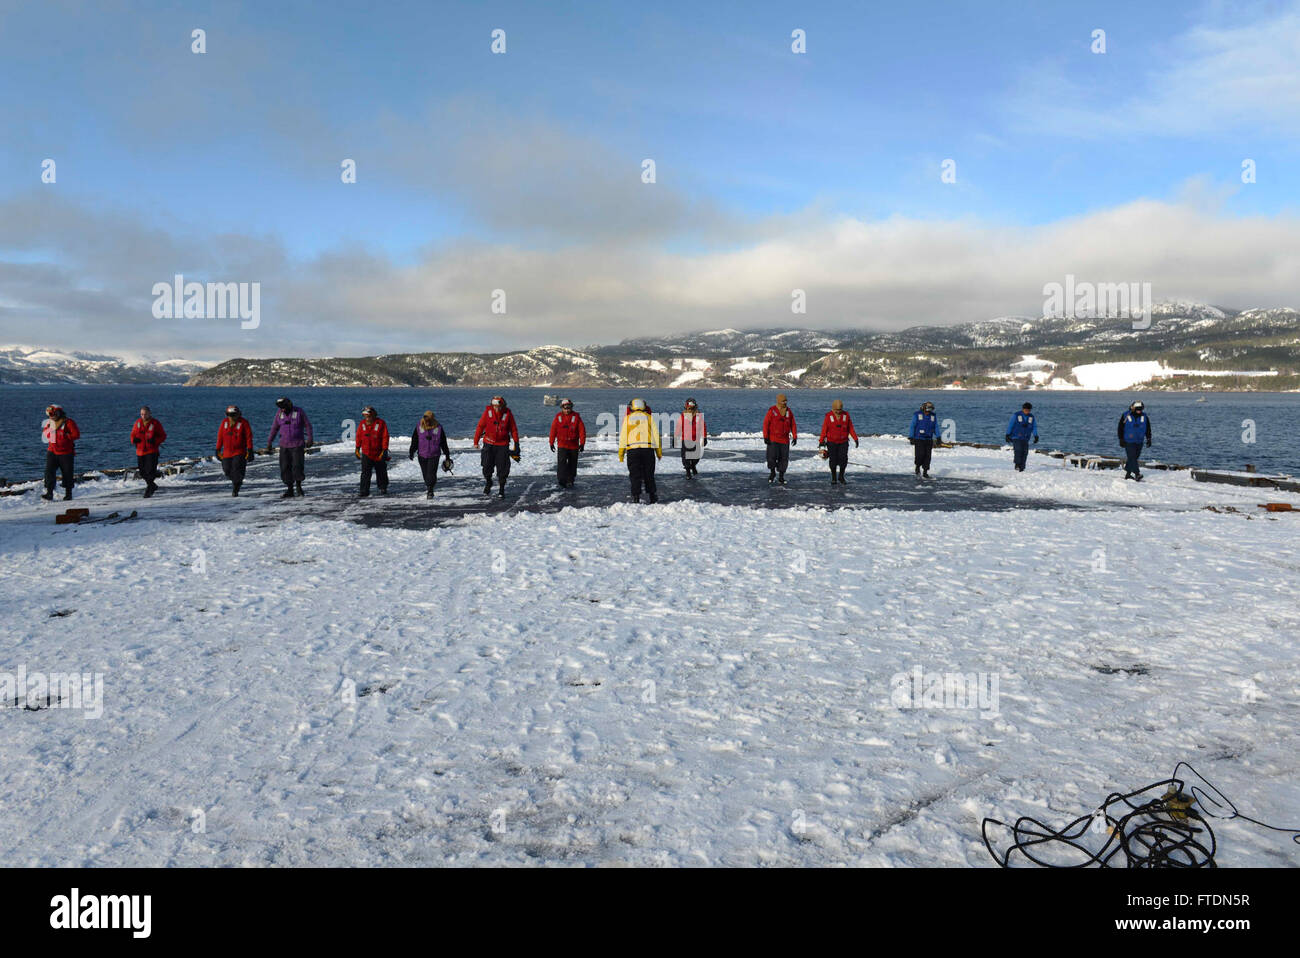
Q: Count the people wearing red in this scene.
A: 9